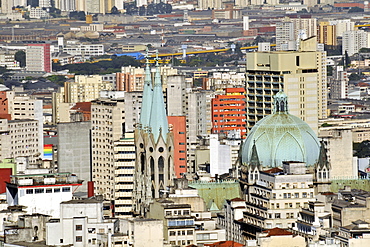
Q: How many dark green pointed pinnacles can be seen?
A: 3